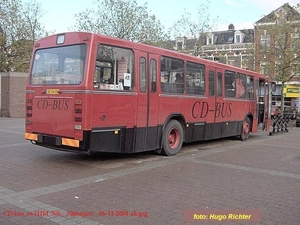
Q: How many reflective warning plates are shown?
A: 2